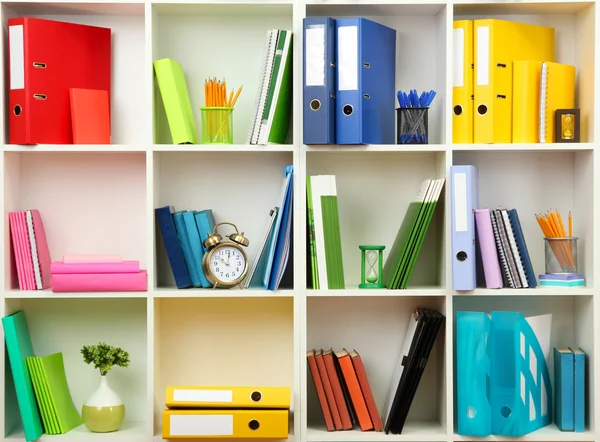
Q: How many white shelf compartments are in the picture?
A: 12